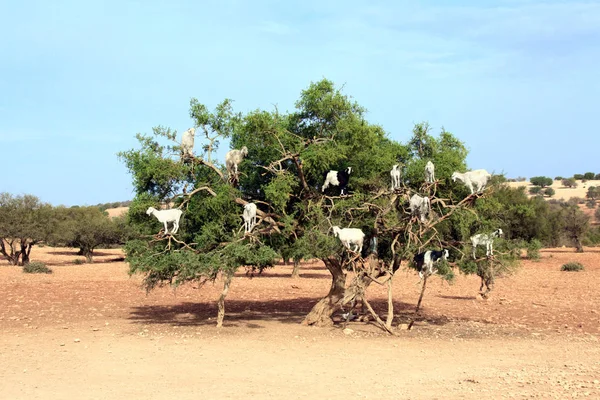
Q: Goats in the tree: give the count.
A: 12